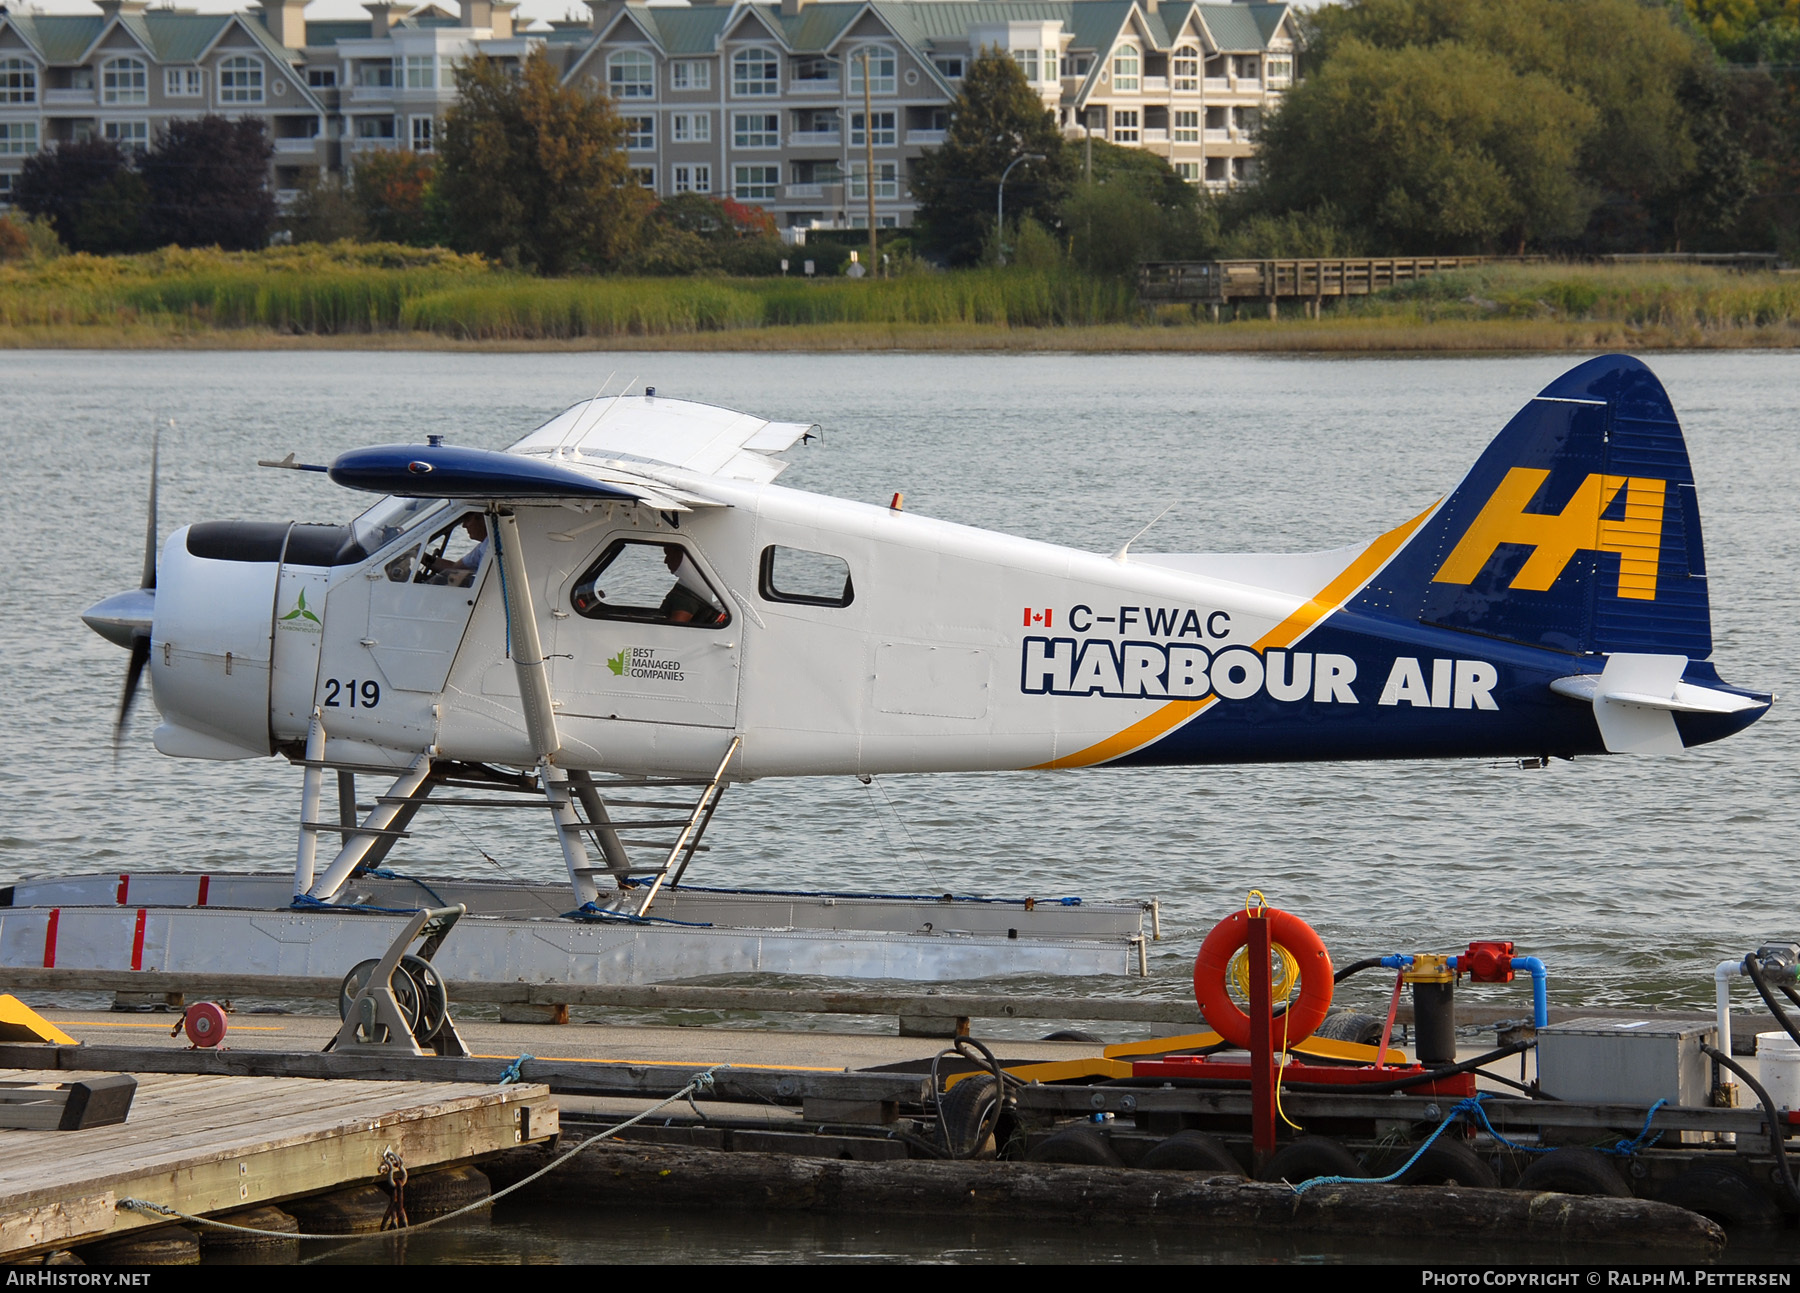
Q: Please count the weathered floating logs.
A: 1